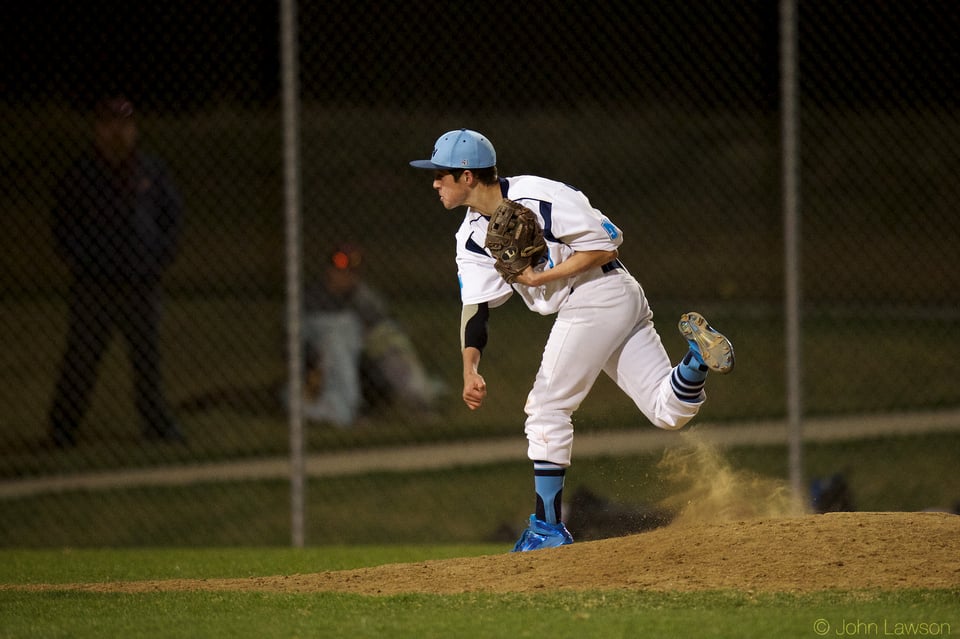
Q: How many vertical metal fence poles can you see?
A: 2